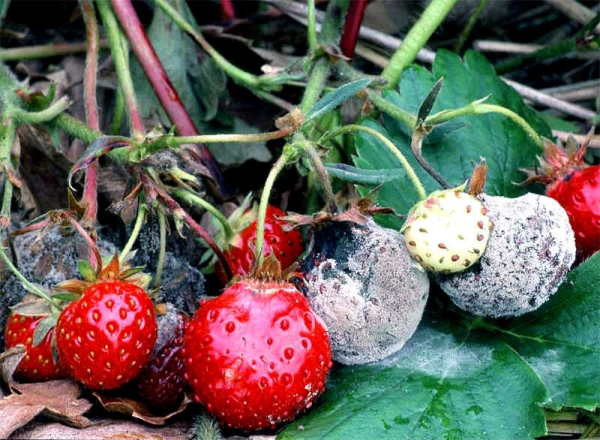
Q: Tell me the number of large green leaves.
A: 3